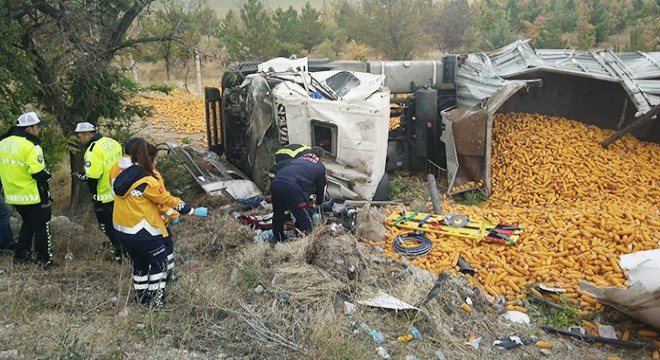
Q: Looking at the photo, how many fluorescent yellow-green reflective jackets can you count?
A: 2